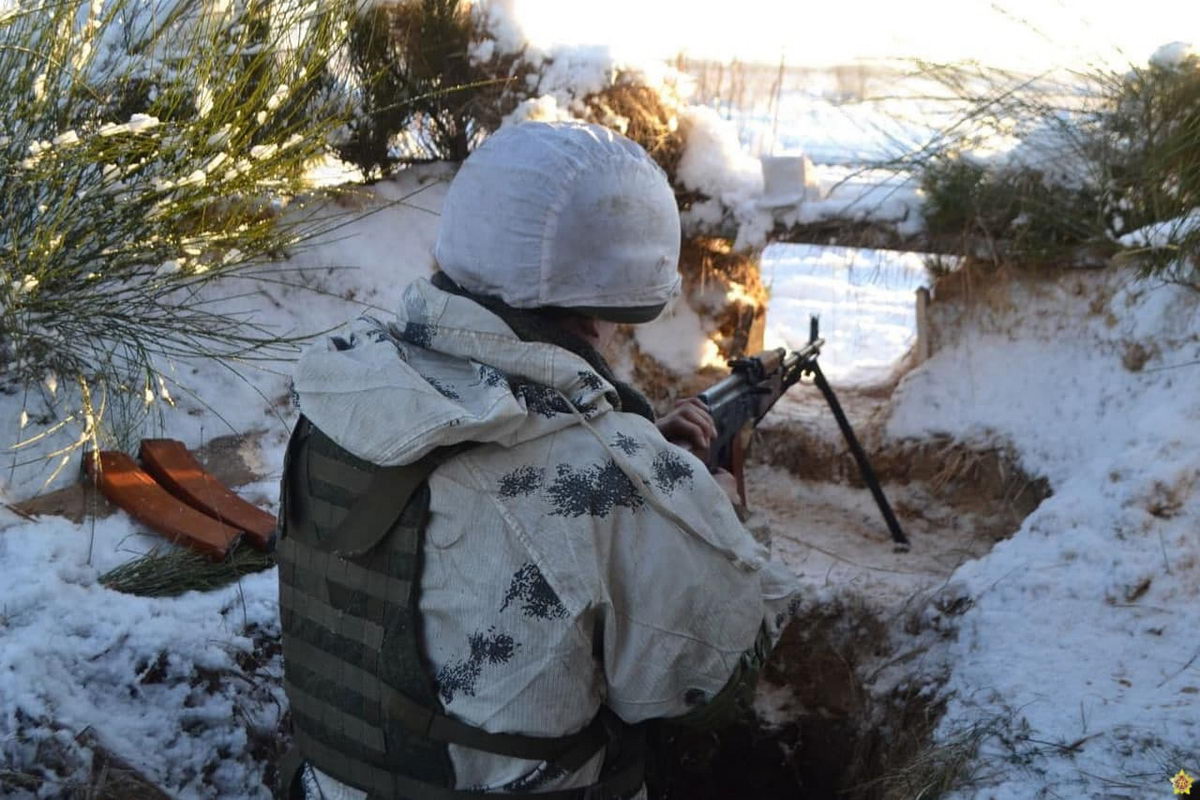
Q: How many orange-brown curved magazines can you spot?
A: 2